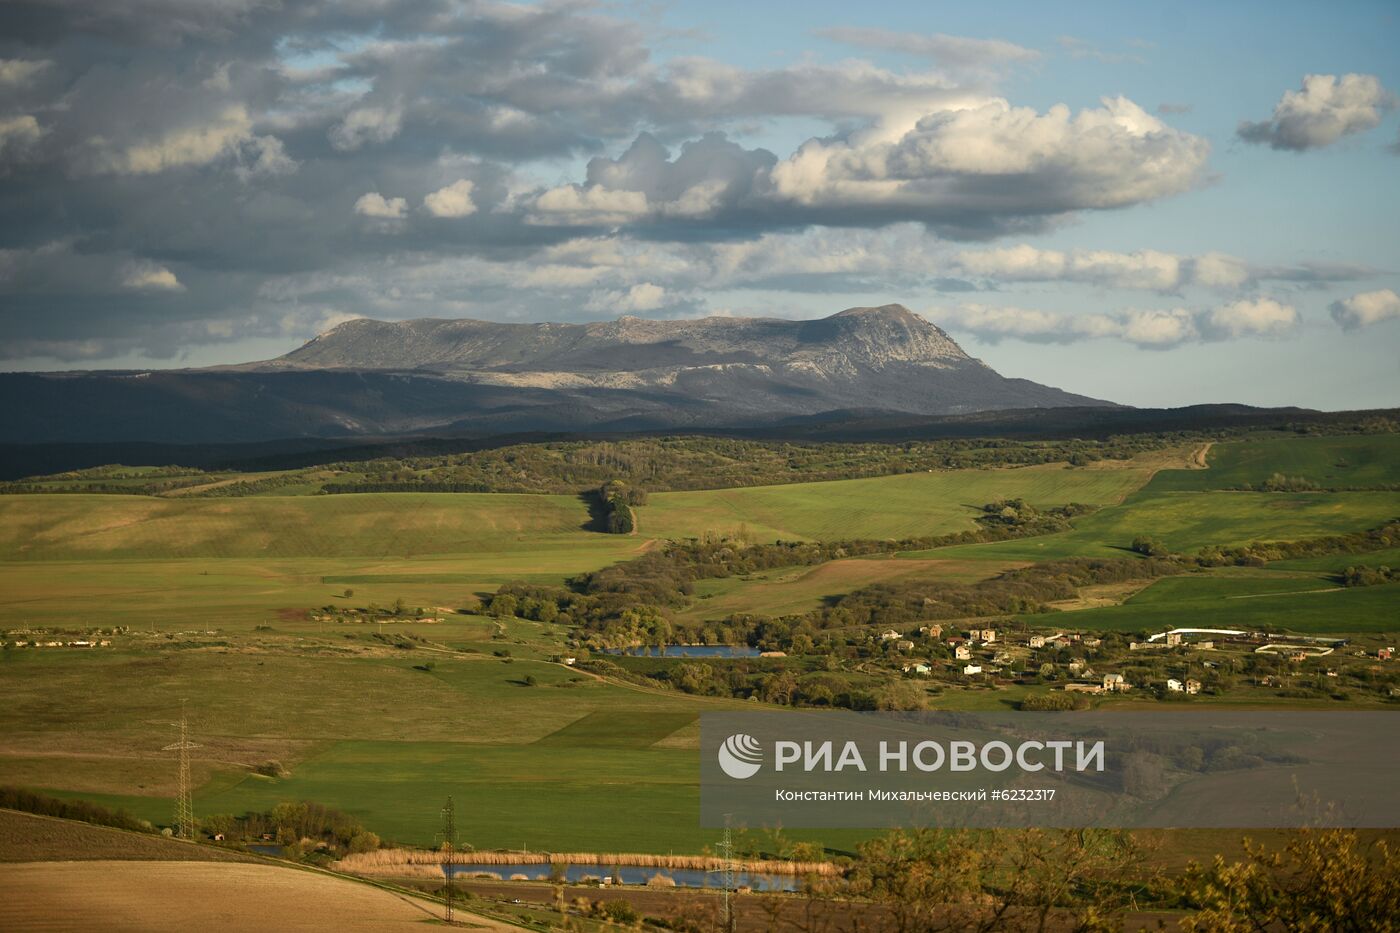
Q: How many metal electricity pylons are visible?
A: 3